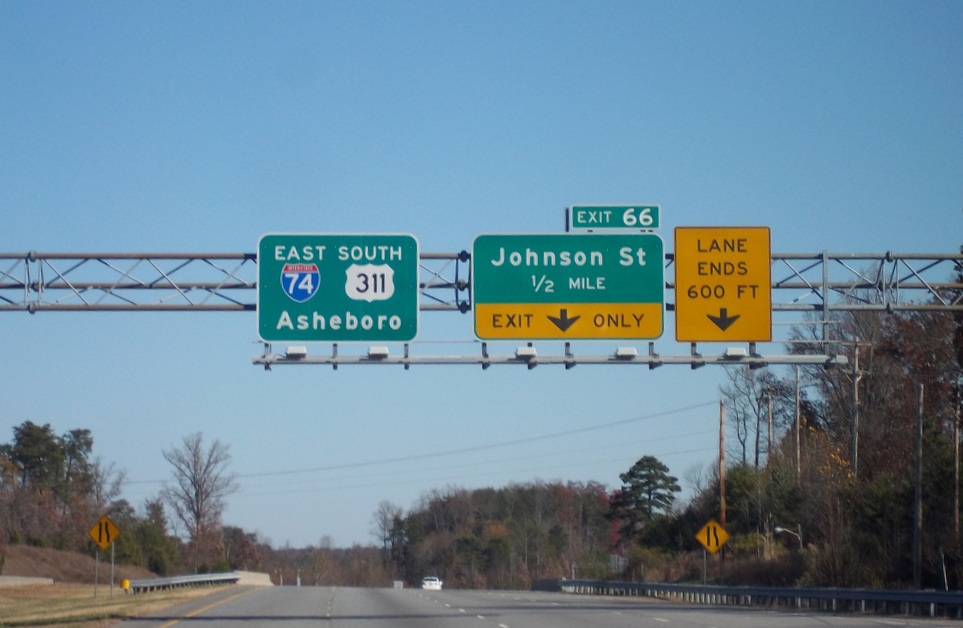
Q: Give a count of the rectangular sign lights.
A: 5